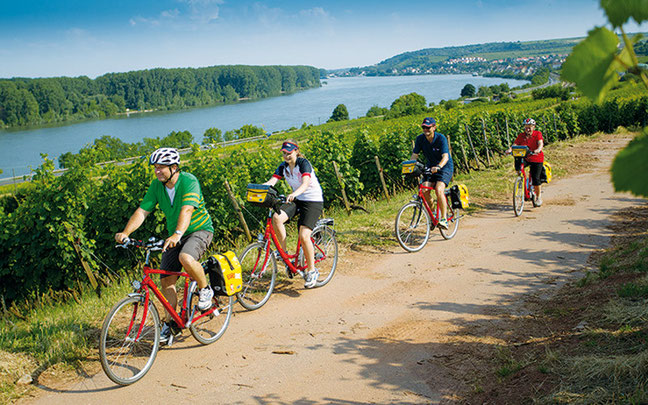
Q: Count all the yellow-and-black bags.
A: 6